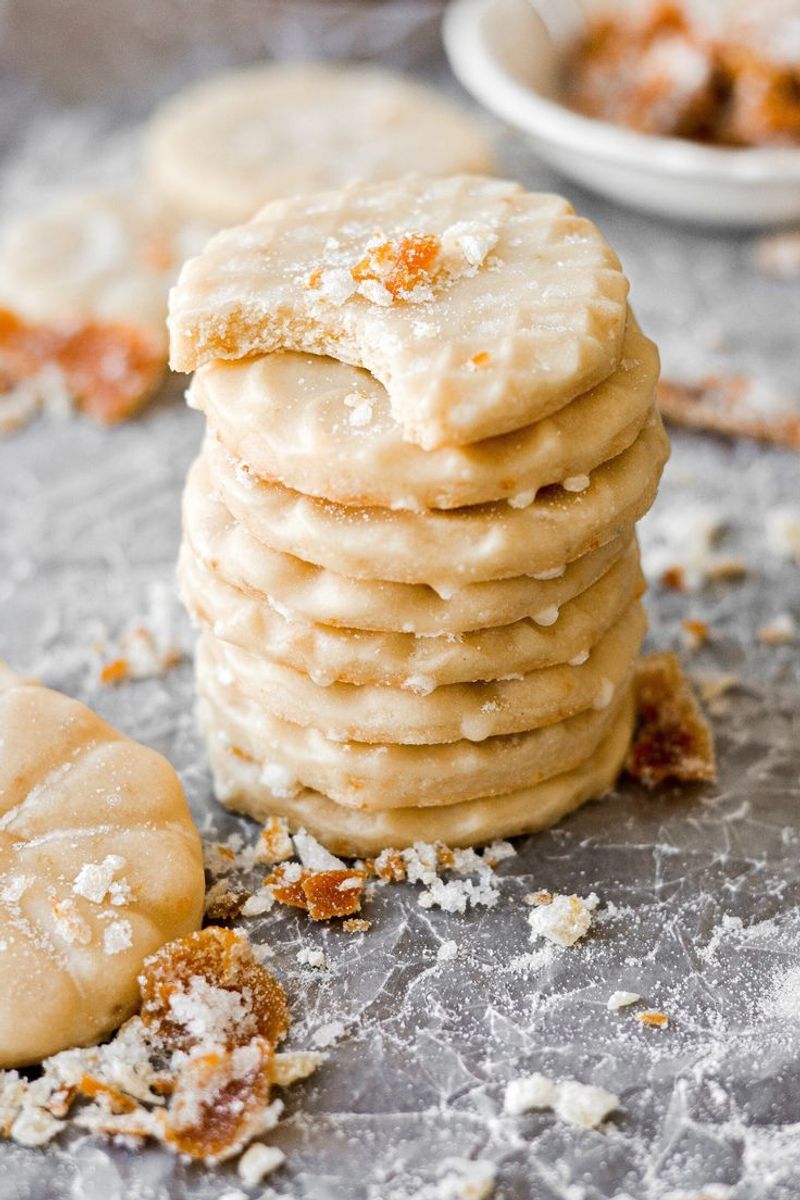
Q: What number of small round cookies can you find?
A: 11